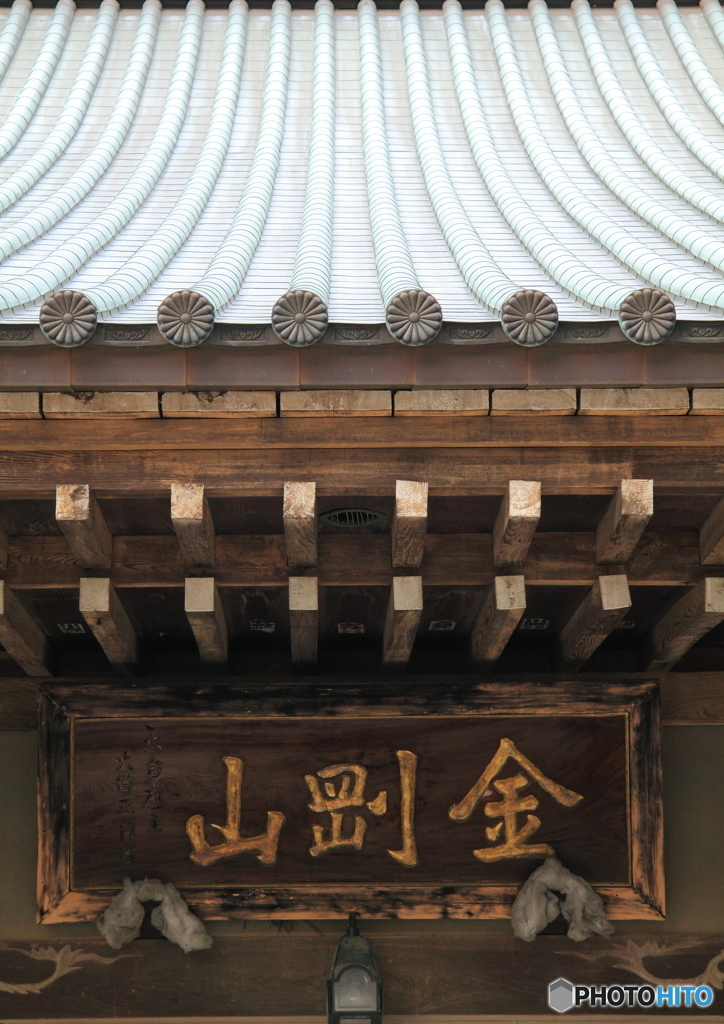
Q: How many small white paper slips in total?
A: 6